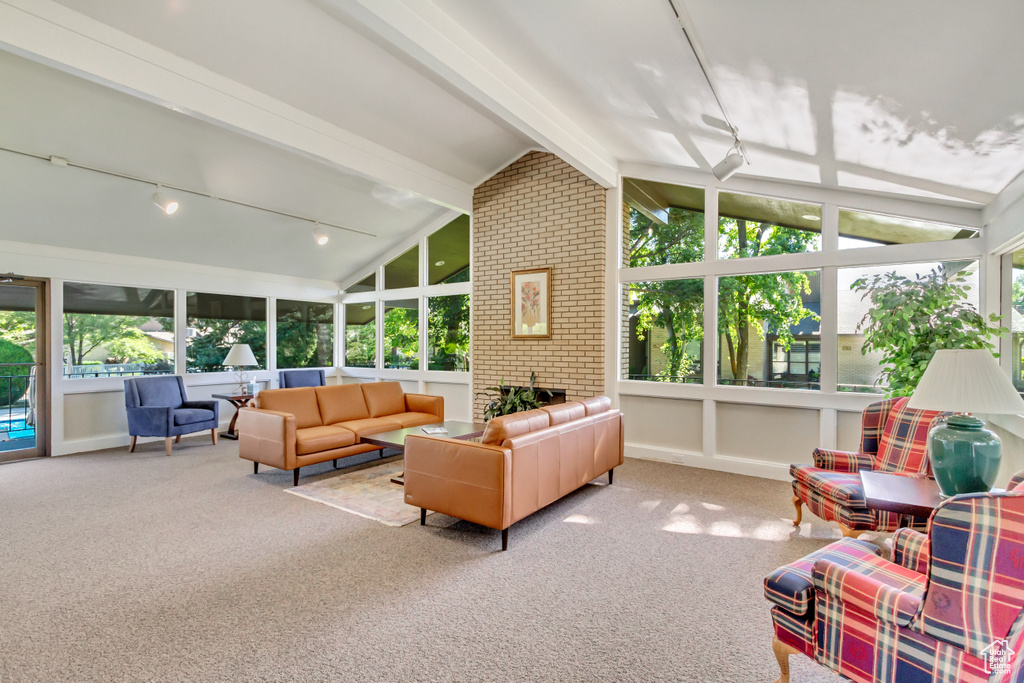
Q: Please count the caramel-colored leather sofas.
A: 2